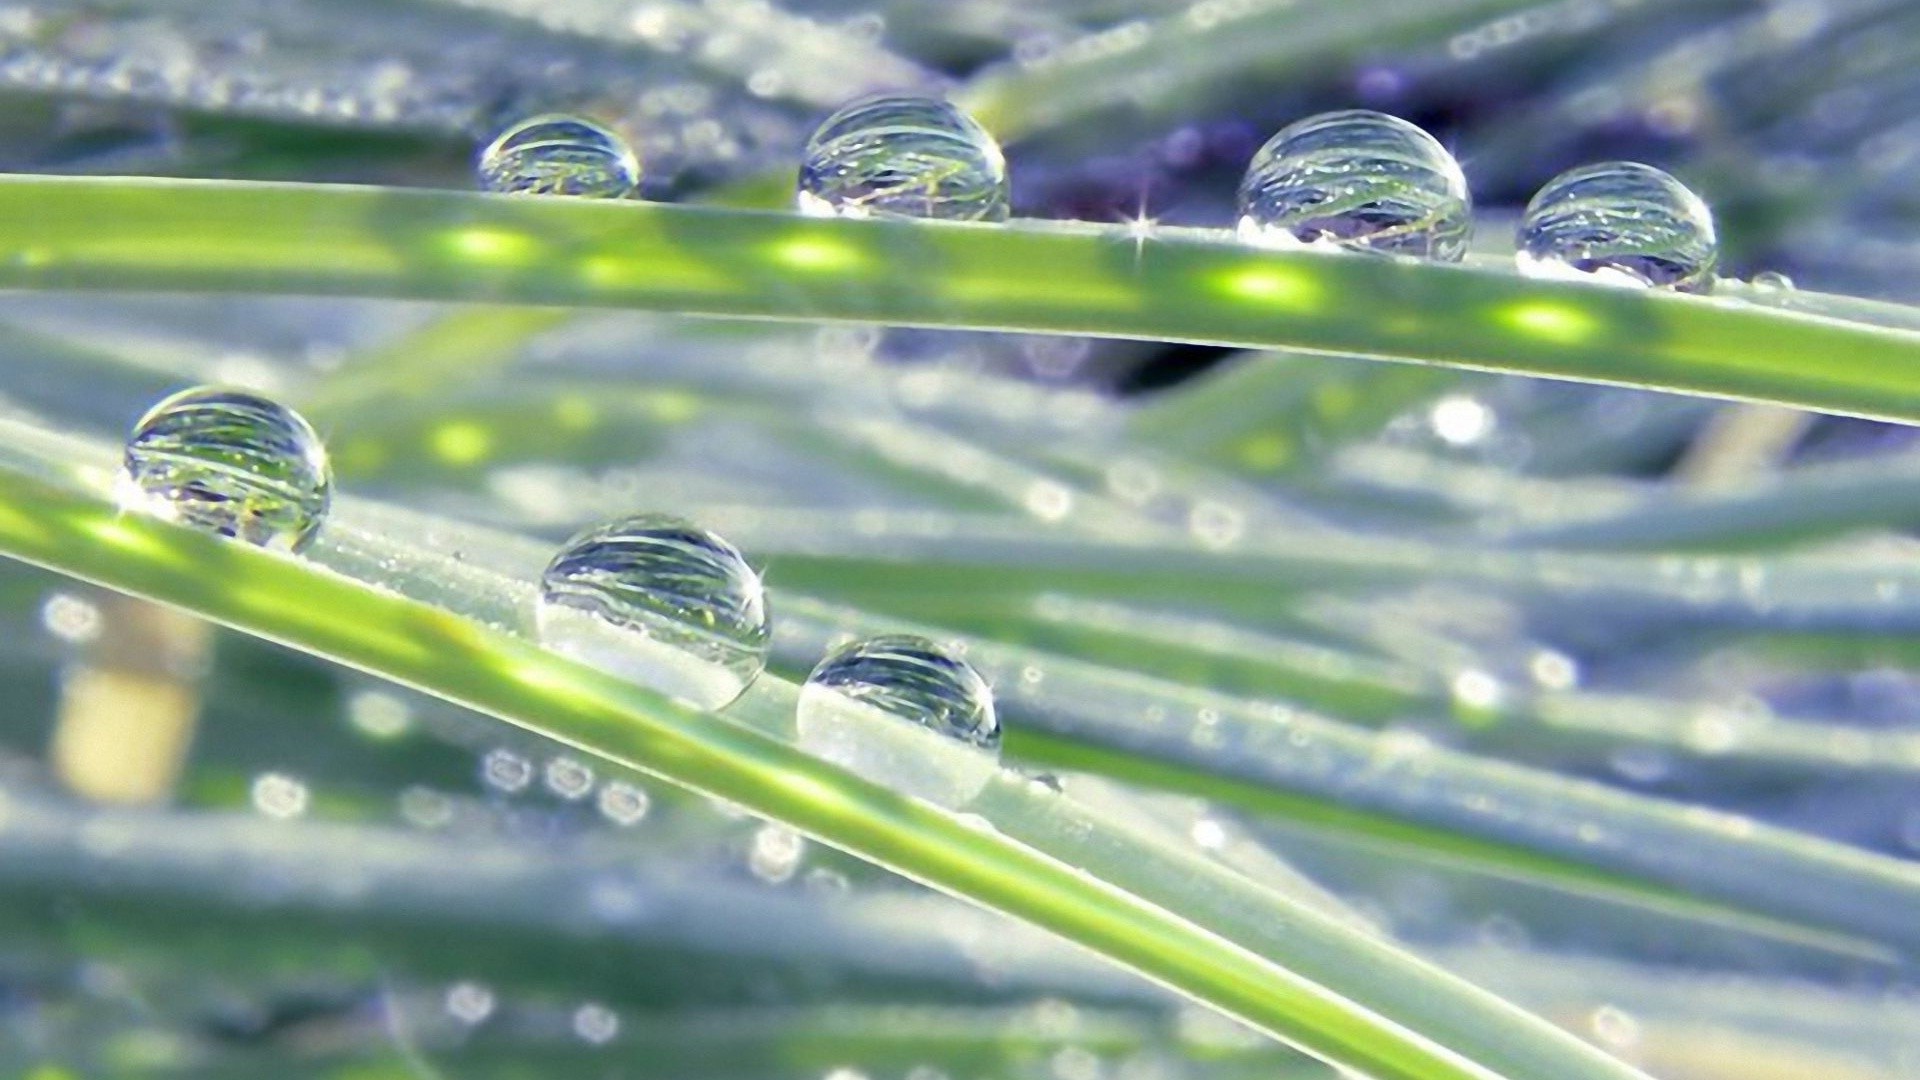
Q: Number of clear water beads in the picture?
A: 7